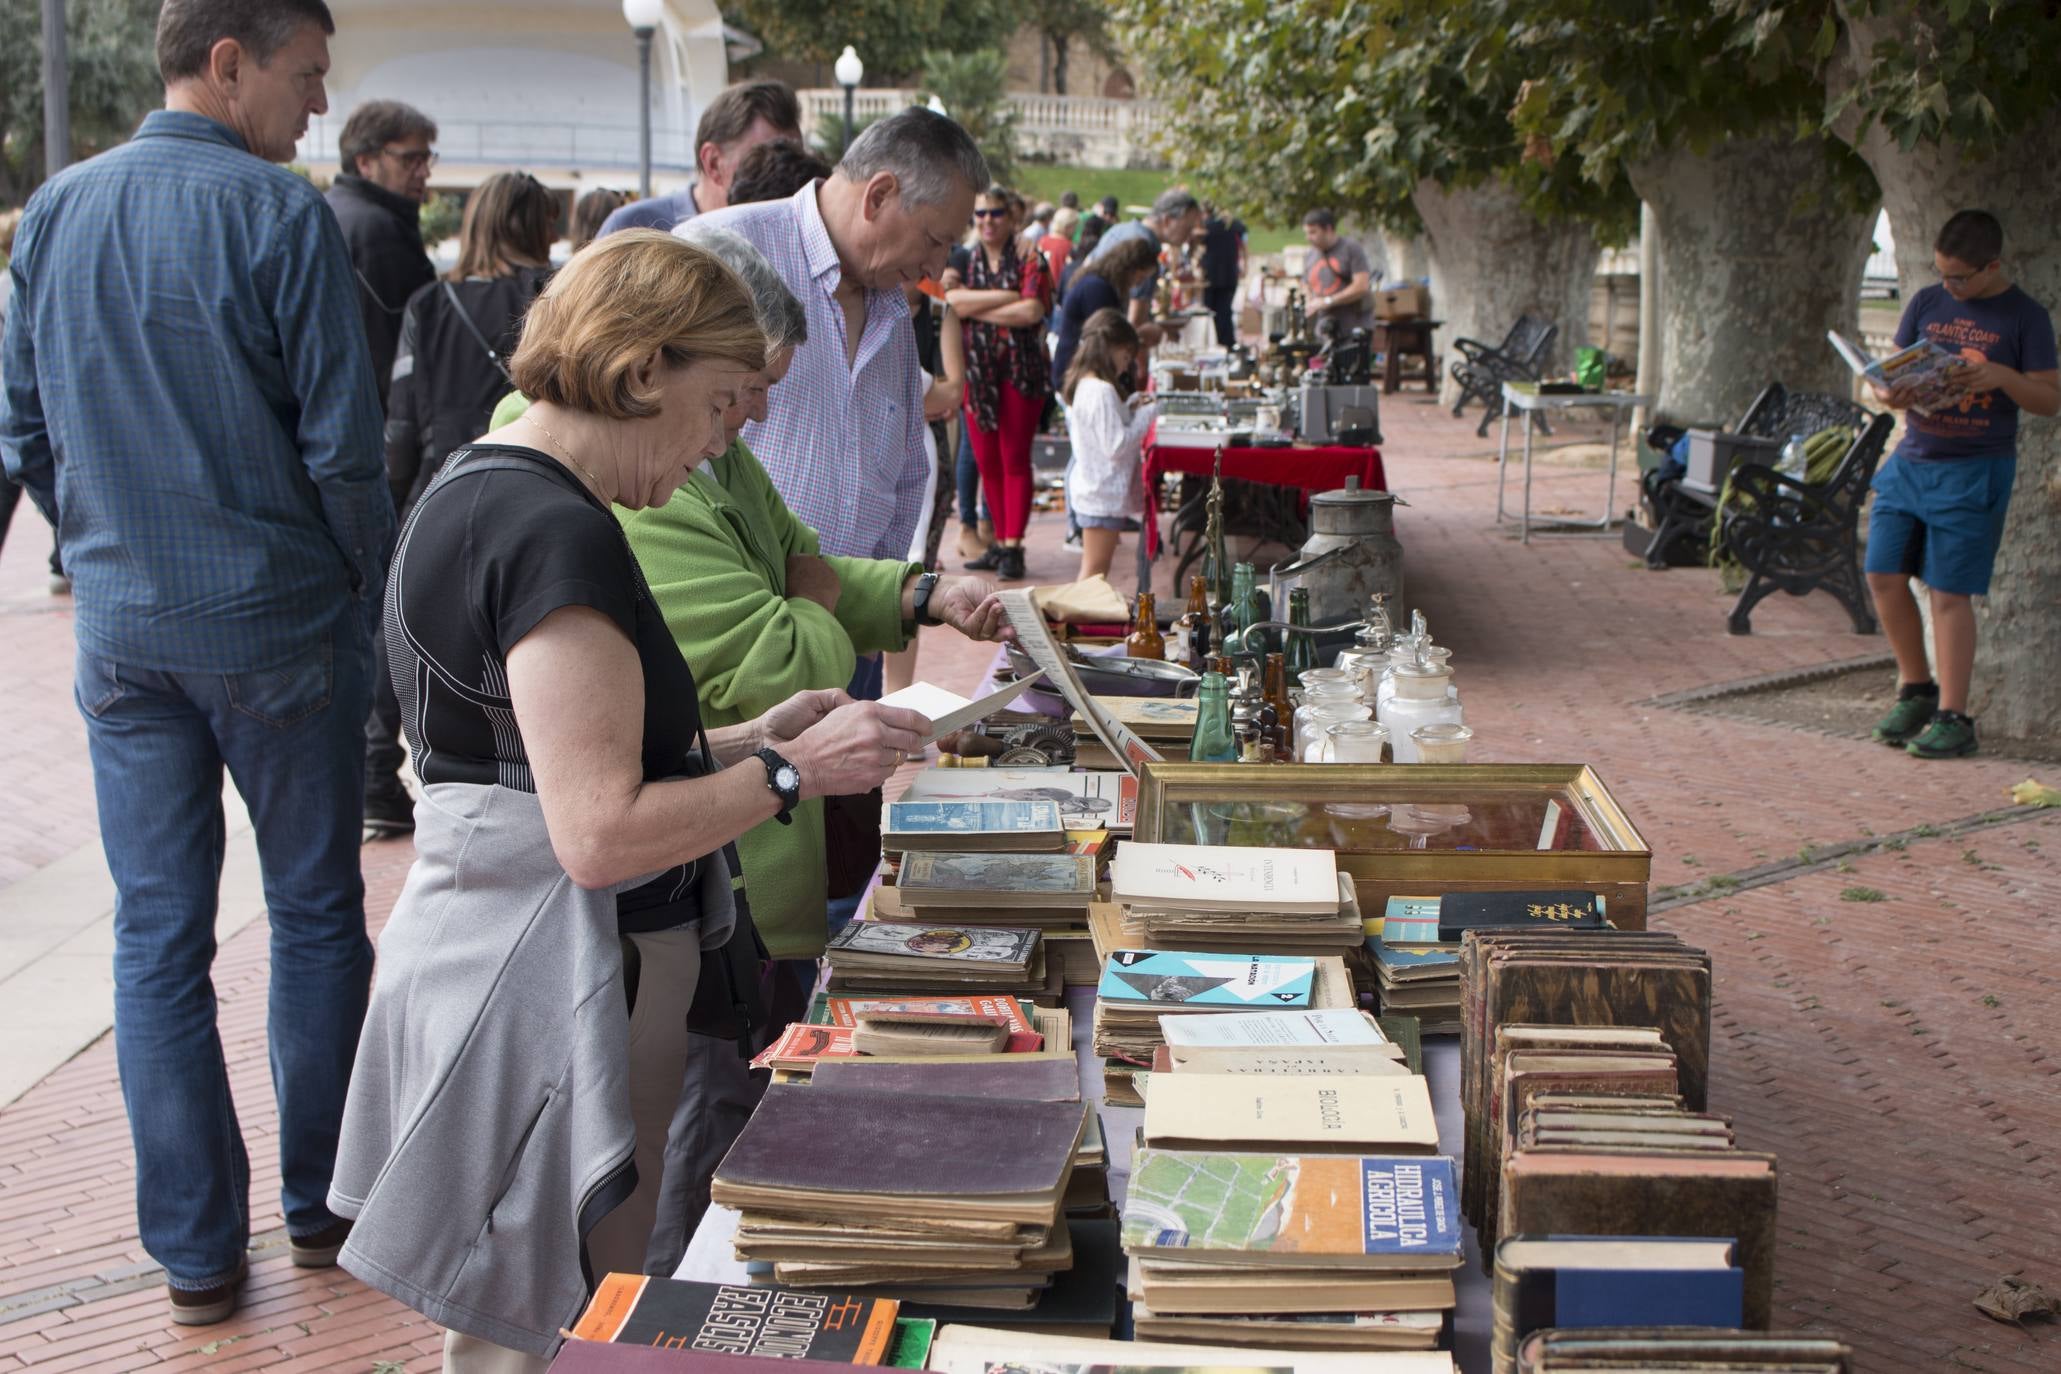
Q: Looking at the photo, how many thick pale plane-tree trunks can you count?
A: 3